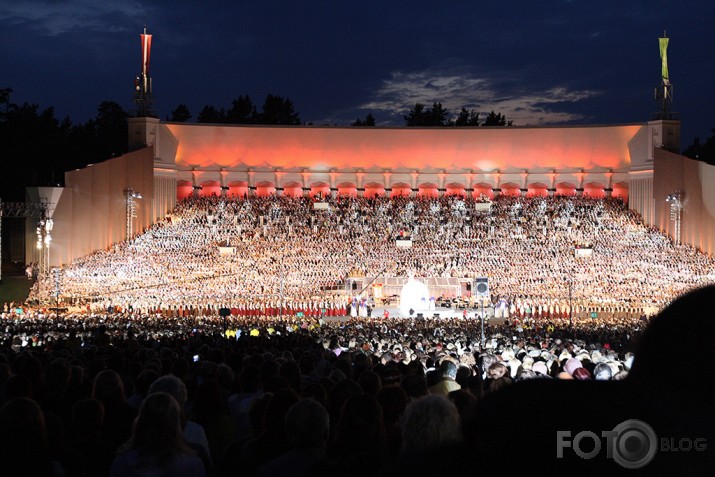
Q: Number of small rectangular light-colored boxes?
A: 5